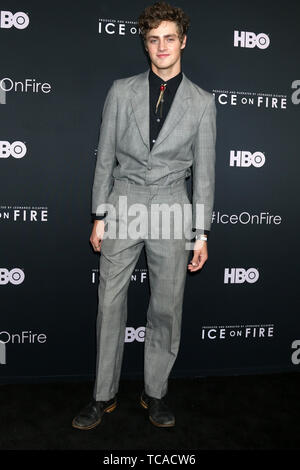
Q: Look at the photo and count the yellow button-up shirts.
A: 0